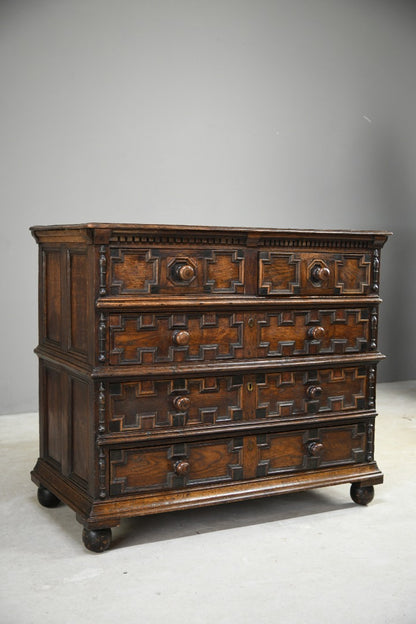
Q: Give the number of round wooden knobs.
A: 8